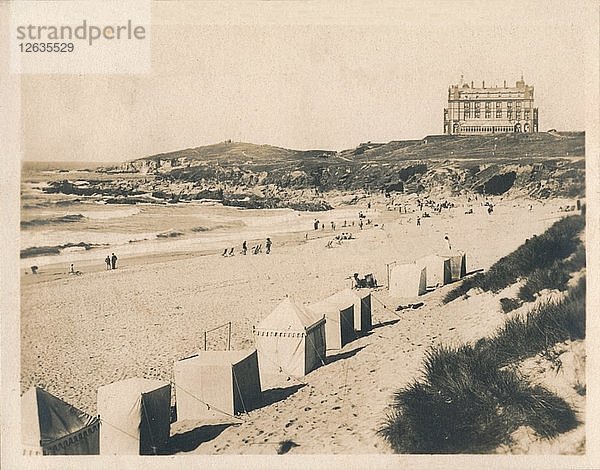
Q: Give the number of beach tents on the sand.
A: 9